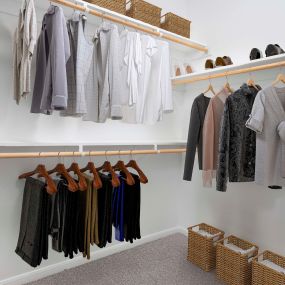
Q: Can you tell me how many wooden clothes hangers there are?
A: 11